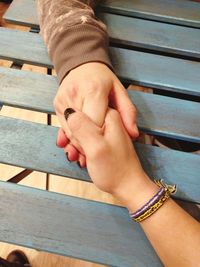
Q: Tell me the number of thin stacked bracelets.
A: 2